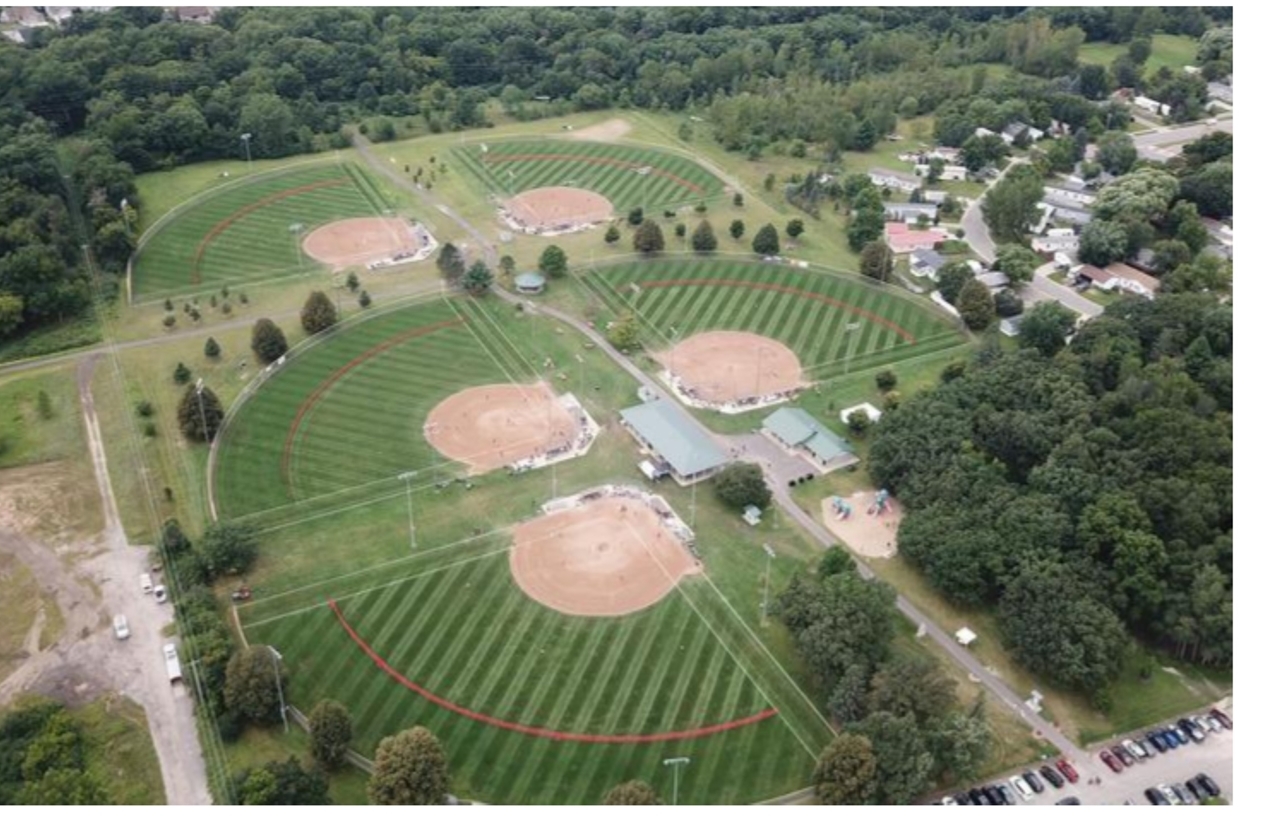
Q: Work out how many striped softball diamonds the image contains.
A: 5